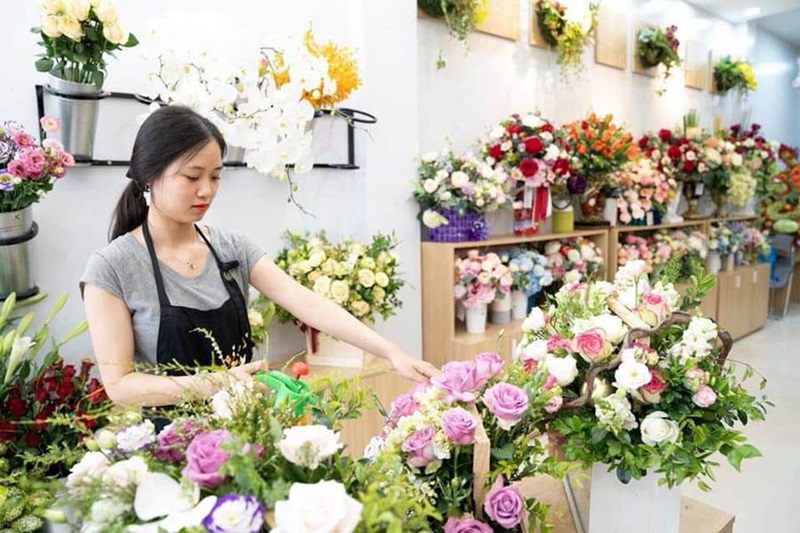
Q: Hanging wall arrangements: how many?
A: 4